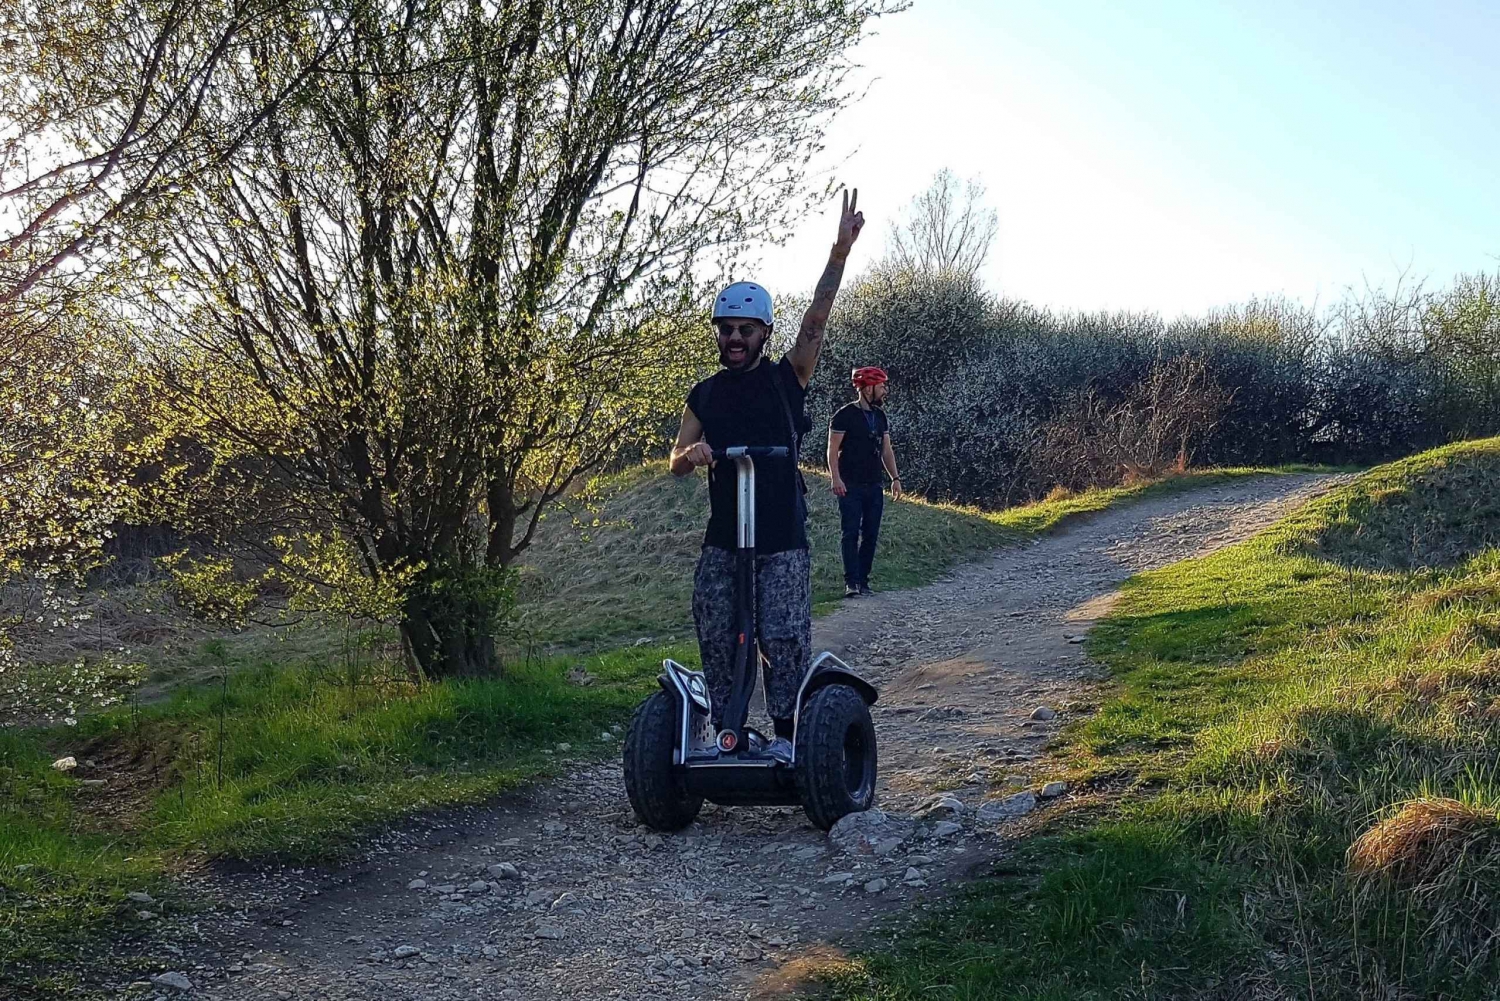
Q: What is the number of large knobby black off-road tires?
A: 2